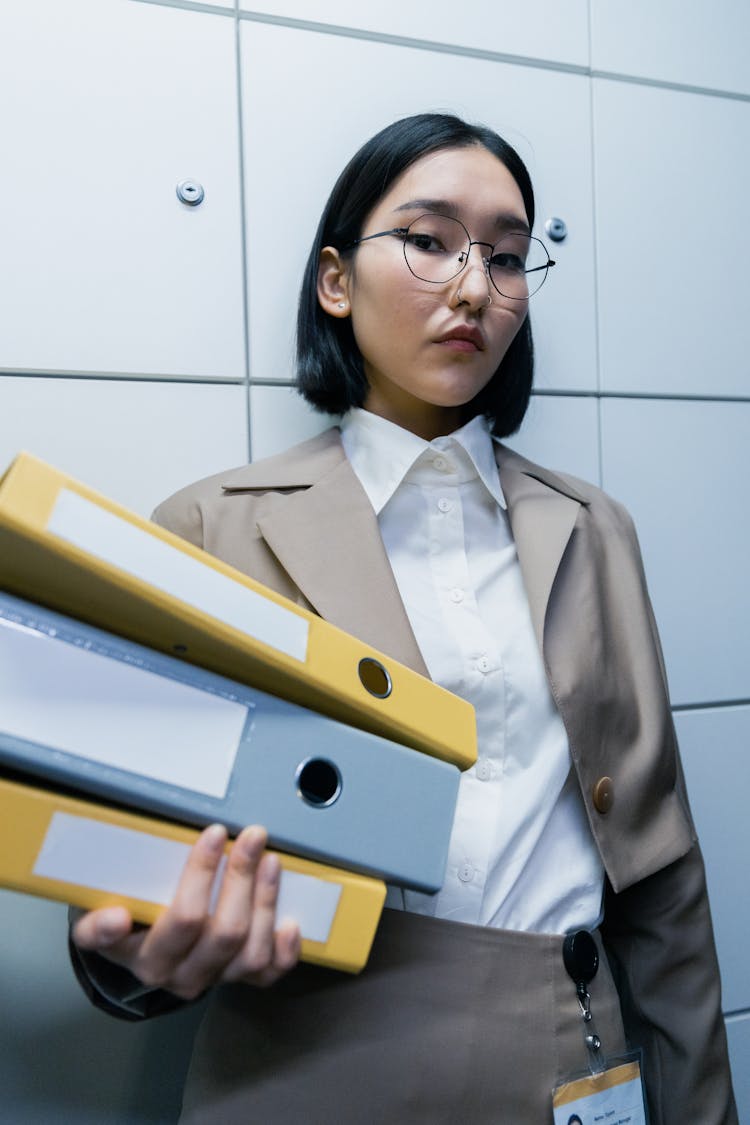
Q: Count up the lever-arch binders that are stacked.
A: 3